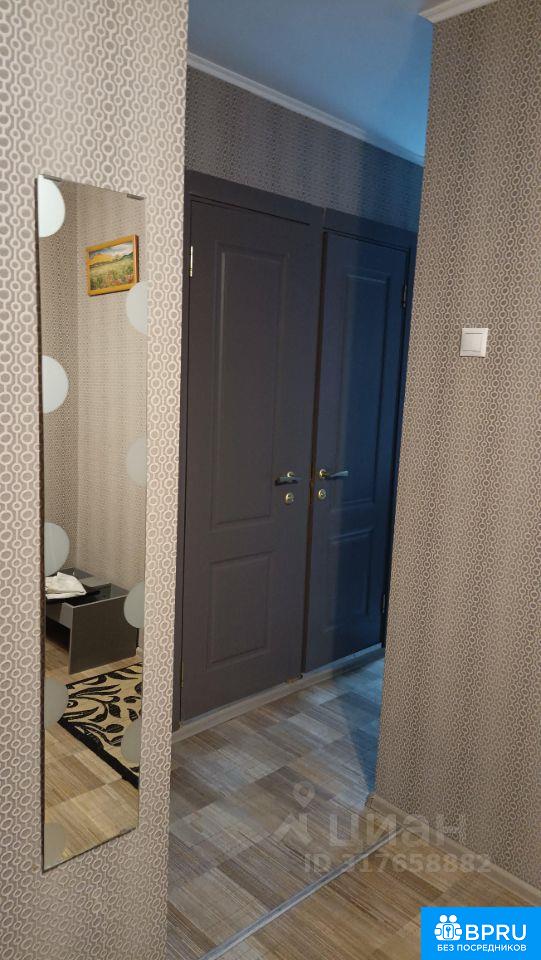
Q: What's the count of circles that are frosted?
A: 9